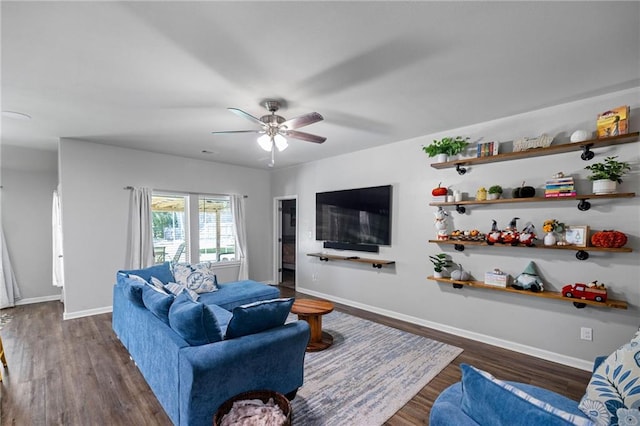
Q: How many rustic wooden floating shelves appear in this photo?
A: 5